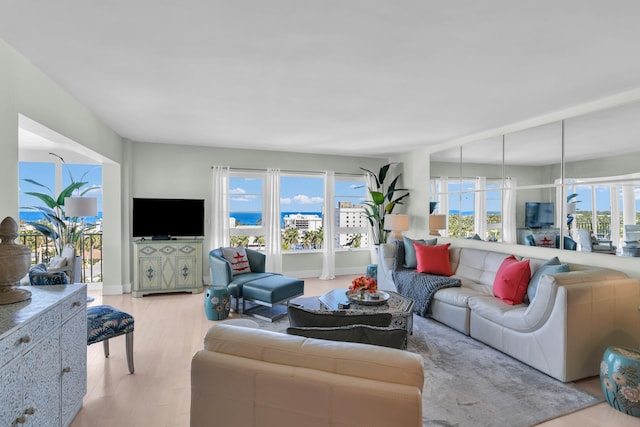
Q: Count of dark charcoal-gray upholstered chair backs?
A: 2